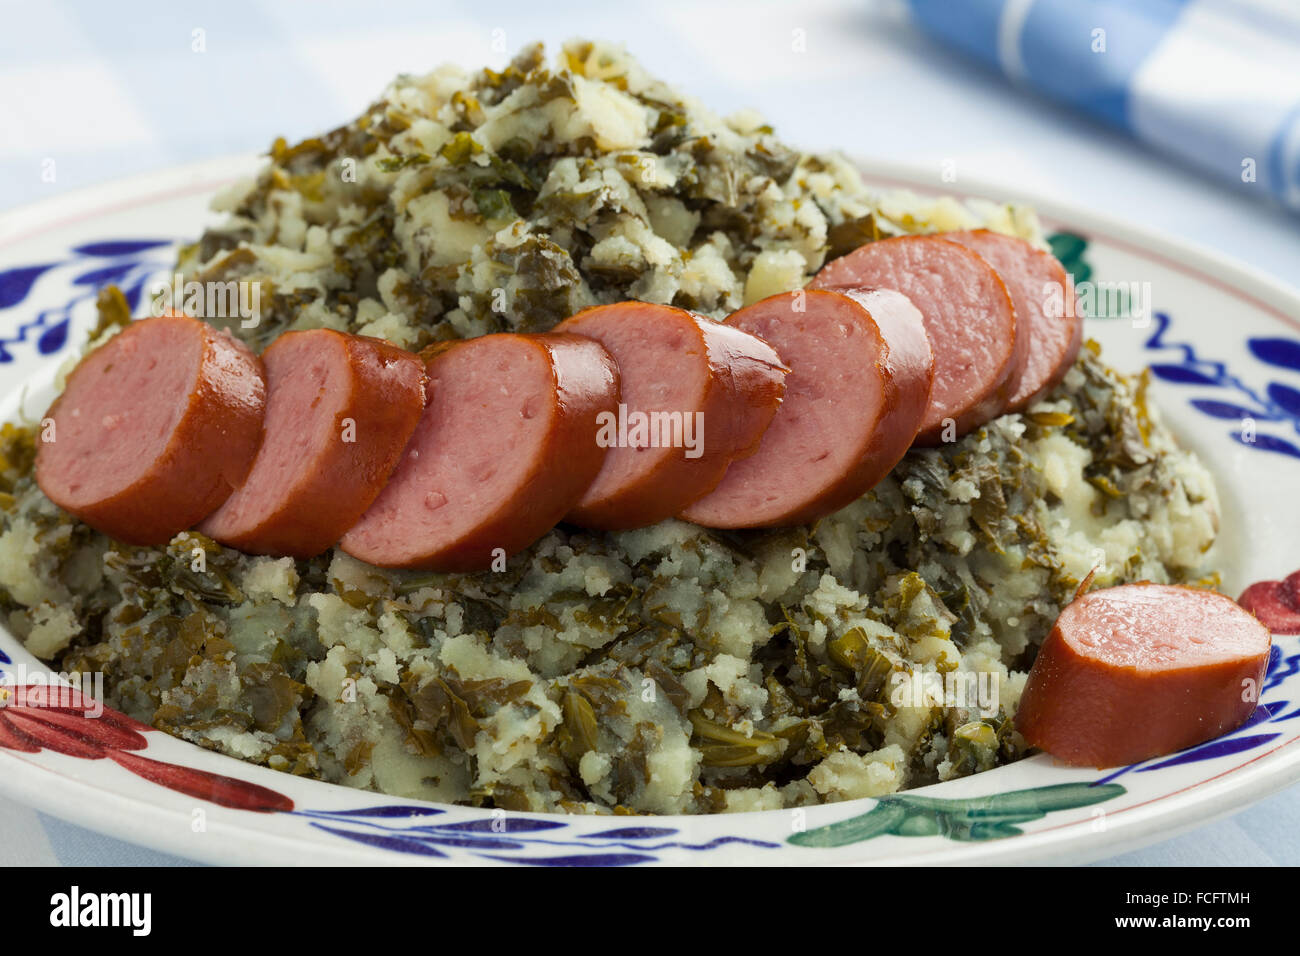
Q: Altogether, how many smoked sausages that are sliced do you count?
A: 8